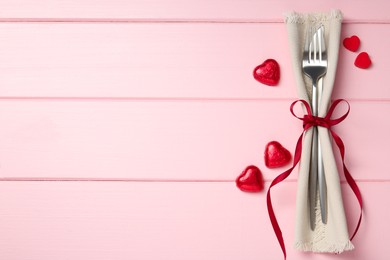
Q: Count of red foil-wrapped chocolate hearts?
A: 3